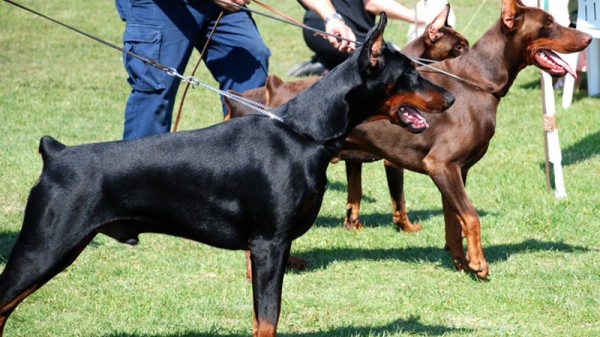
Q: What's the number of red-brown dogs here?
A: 2